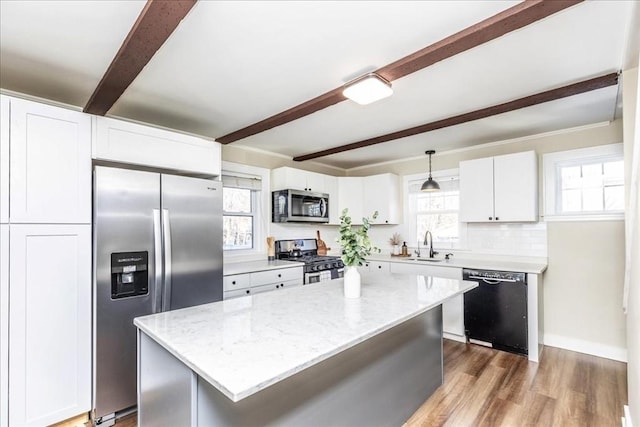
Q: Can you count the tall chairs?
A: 0